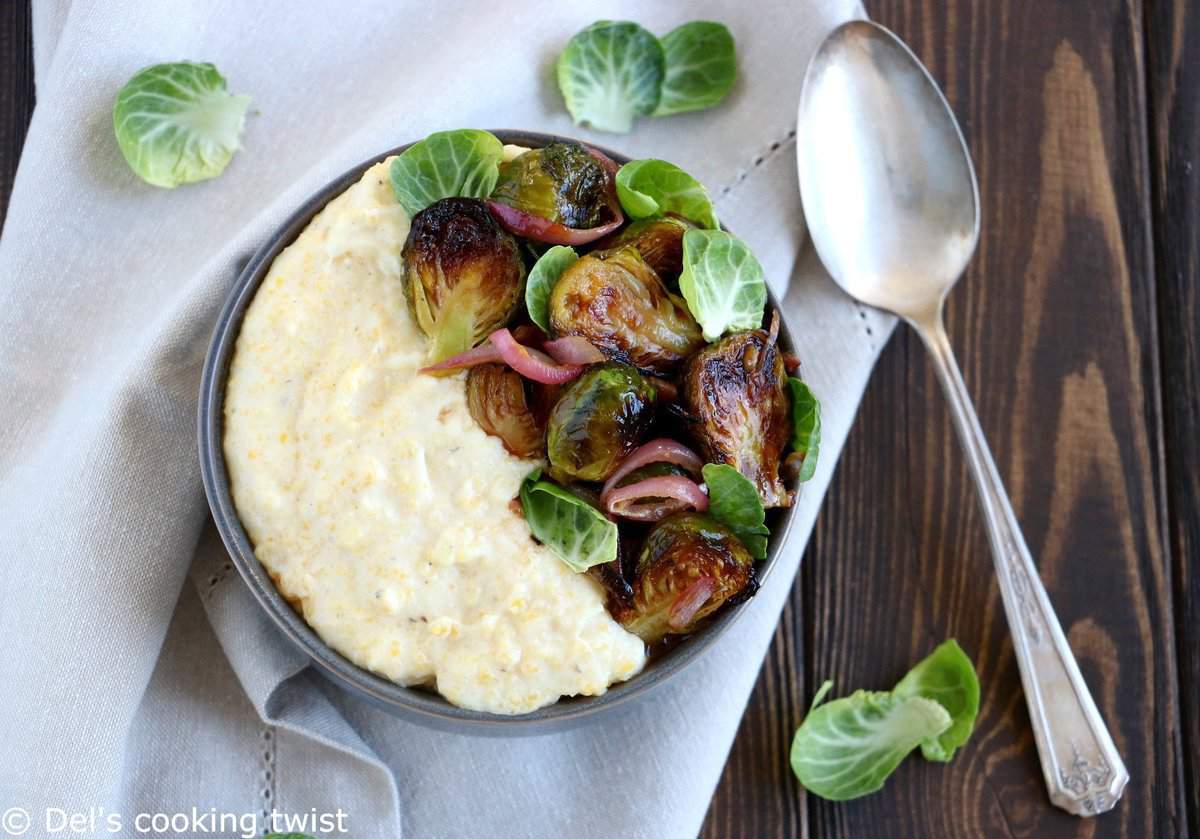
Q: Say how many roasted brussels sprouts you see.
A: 8